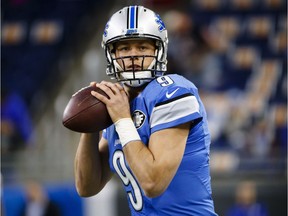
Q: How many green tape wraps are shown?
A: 0